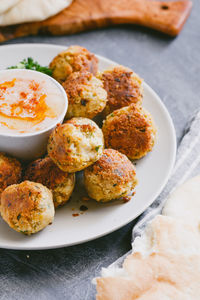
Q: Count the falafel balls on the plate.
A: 9